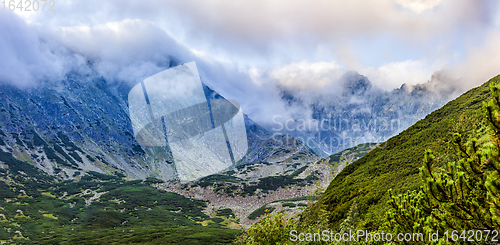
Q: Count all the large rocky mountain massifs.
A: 2